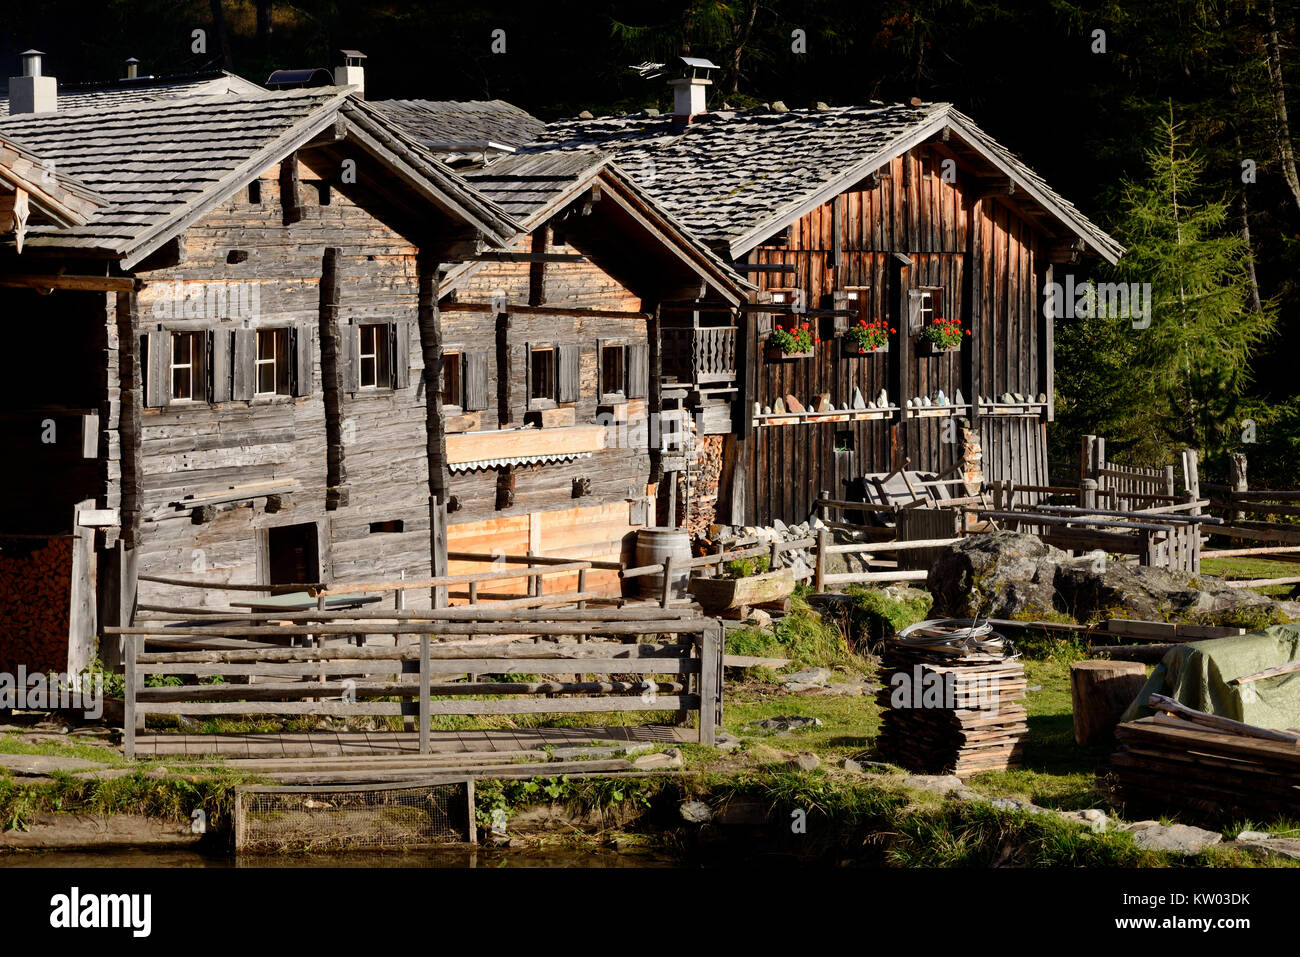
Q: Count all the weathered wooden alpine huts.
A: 3